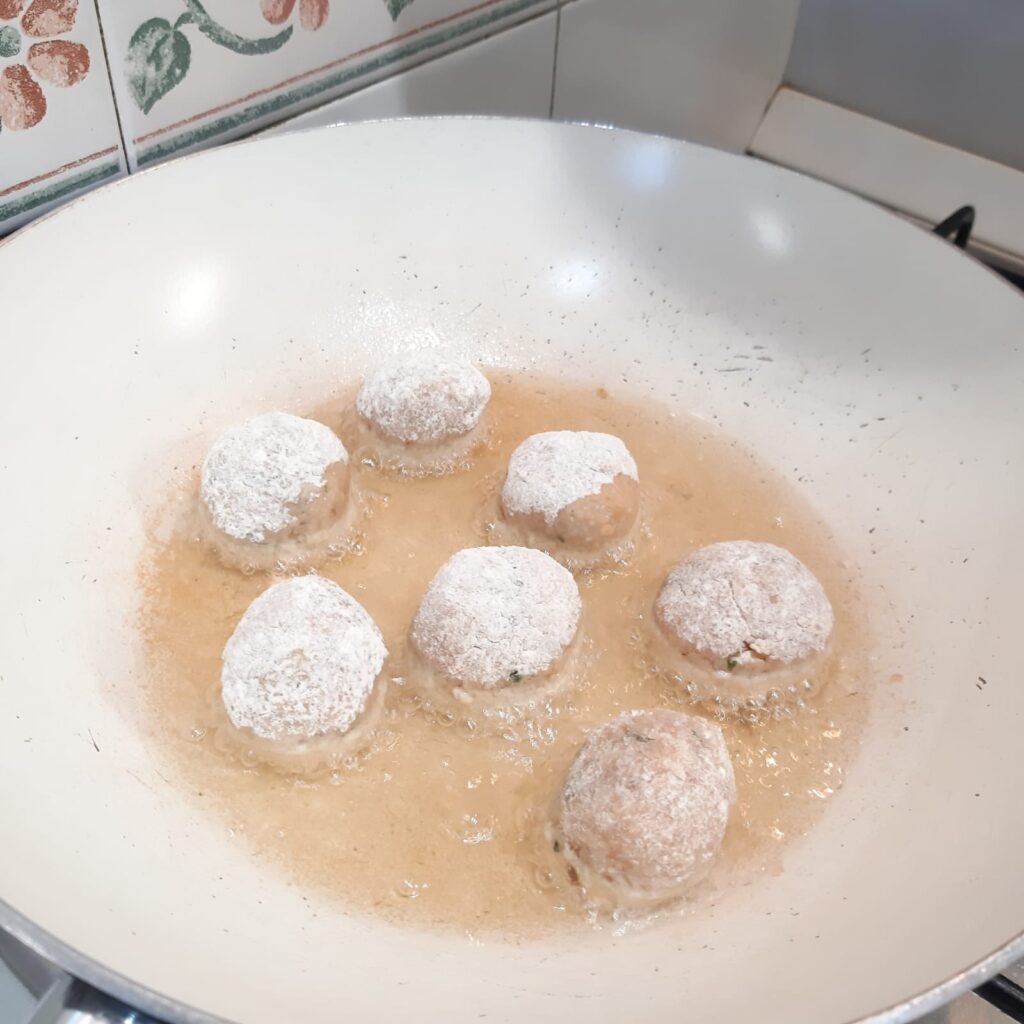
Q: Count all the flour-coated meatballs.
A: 7